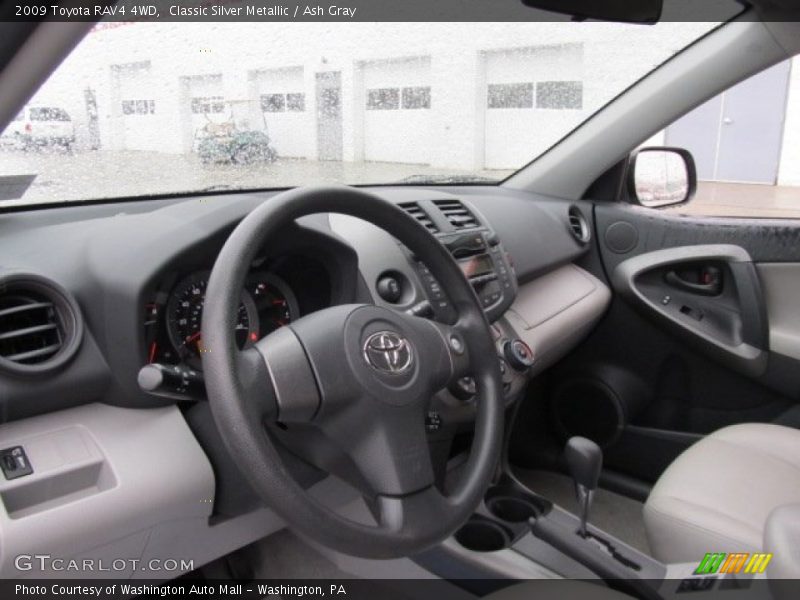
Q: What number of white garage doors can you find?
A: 5